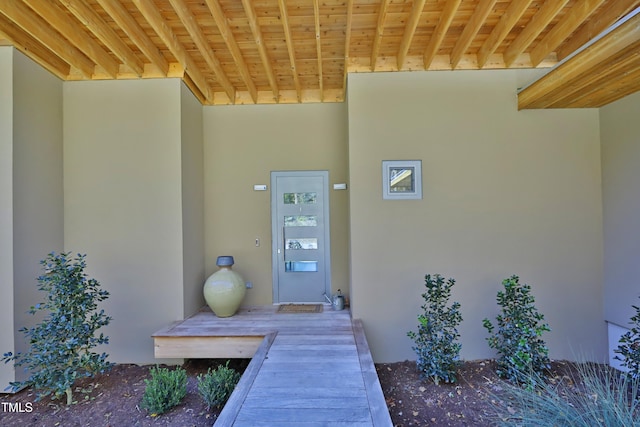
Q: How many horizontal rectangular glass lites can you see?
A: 4